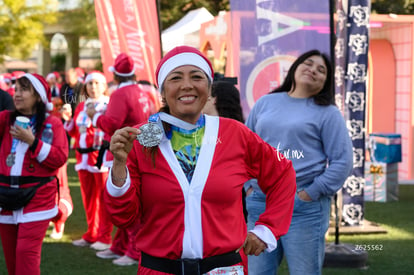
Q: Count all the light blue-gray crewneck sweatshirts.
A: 1